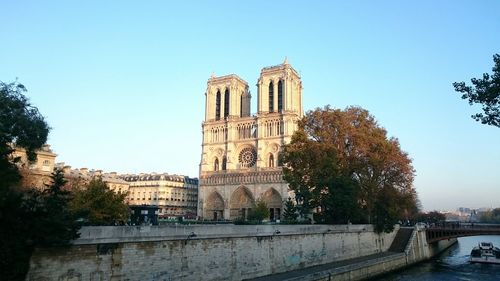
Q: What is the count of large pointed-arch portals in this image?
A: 3